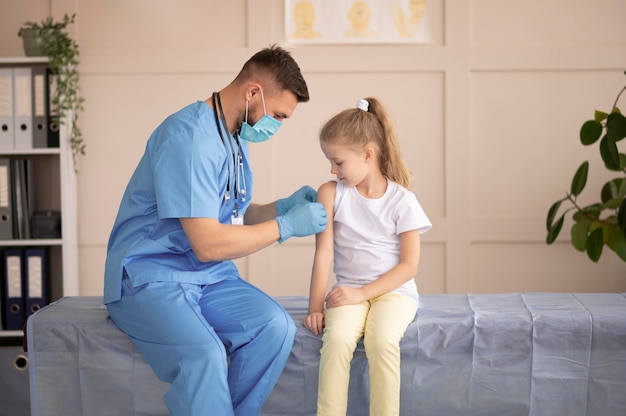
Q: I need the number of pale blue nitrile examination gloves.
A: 2